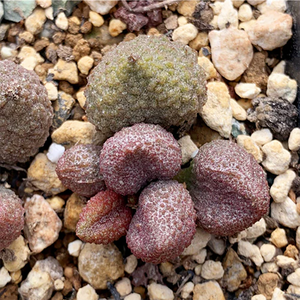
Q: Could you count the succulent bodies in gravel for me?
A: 8